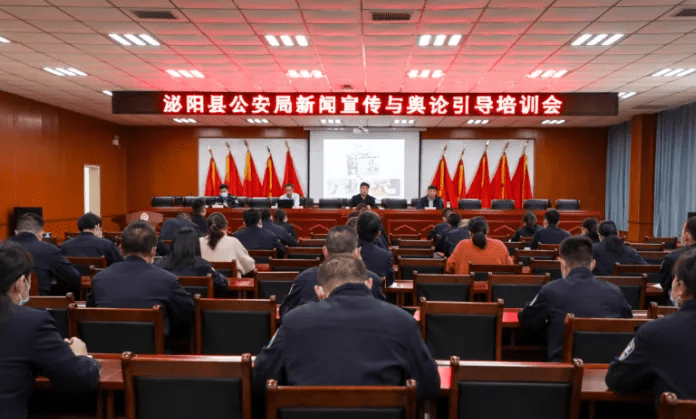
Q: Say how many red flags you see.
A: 10